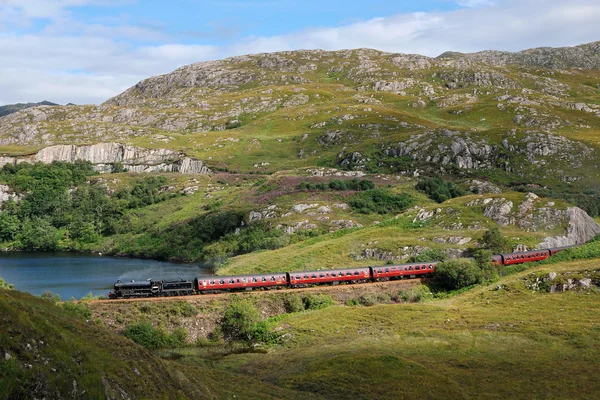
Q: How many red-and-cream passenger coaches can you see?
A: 6